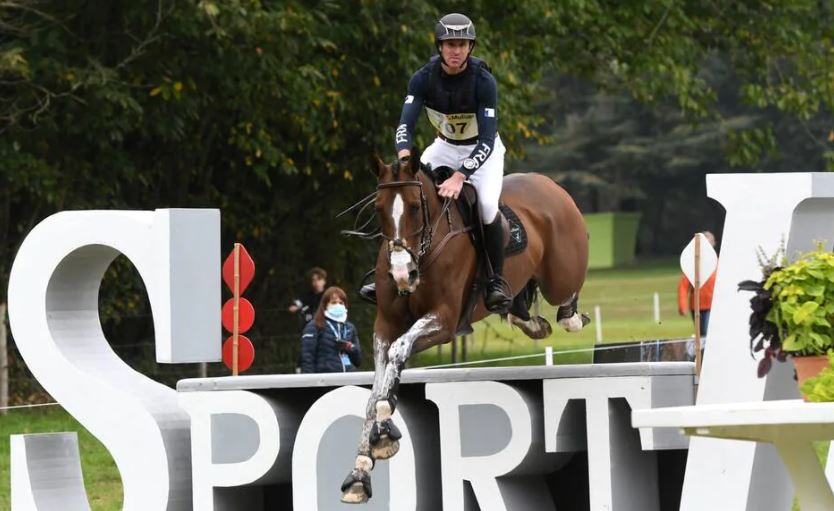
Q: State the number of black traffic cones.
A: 0